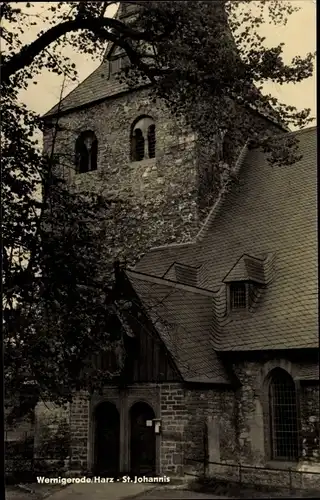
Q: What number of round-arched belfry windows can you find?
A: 2